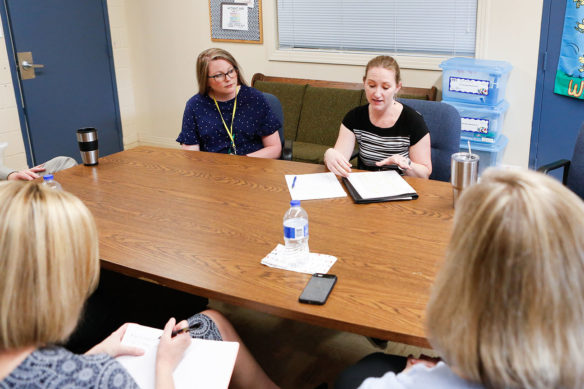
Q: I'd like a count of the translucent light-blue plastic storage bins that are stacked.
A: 3